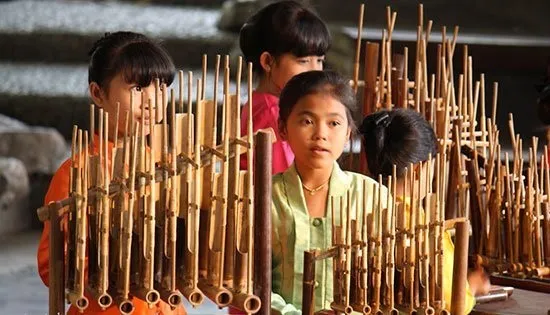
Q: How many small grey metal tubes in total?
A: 2